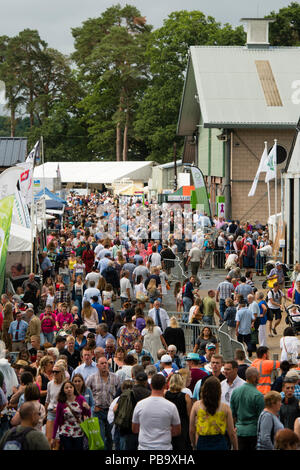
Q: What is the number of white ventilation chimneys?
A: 1